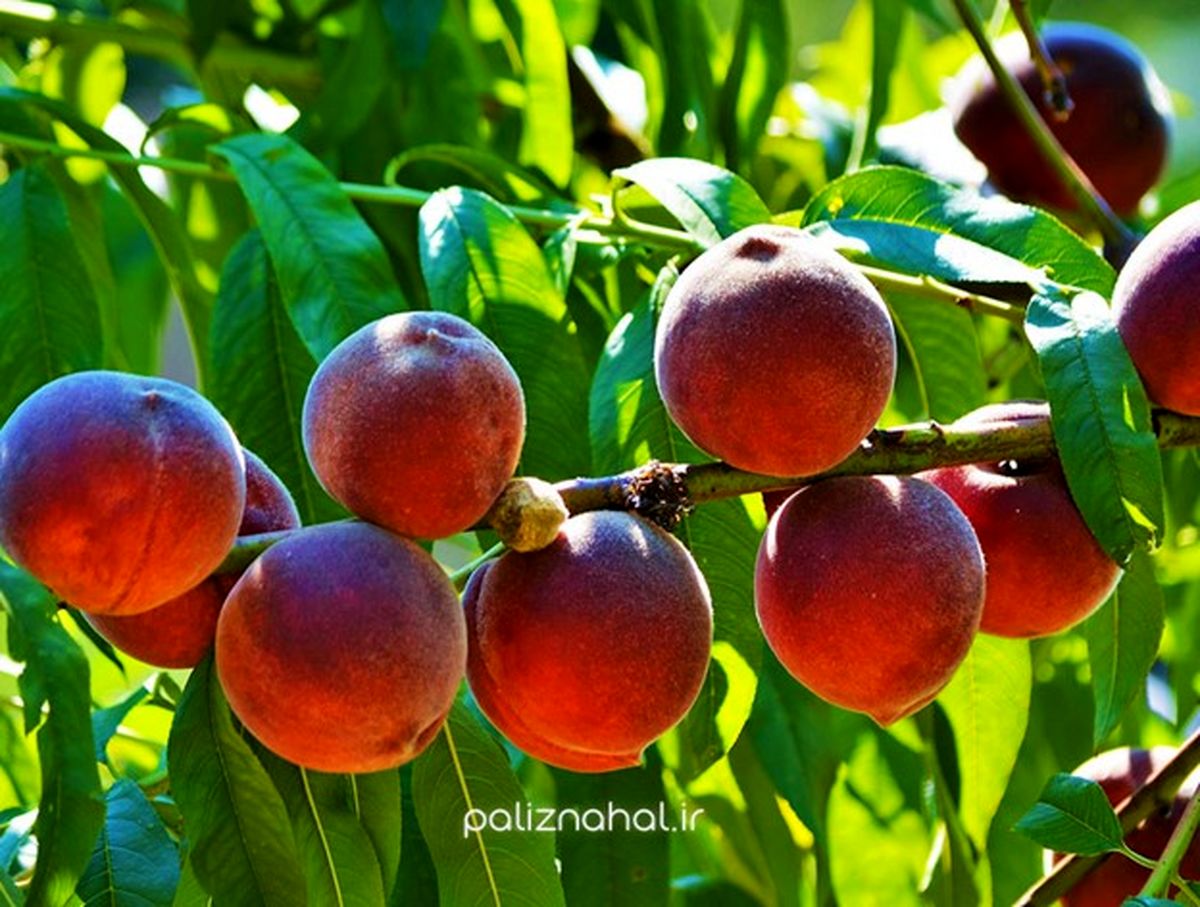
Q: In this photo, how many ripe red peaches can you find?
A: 11